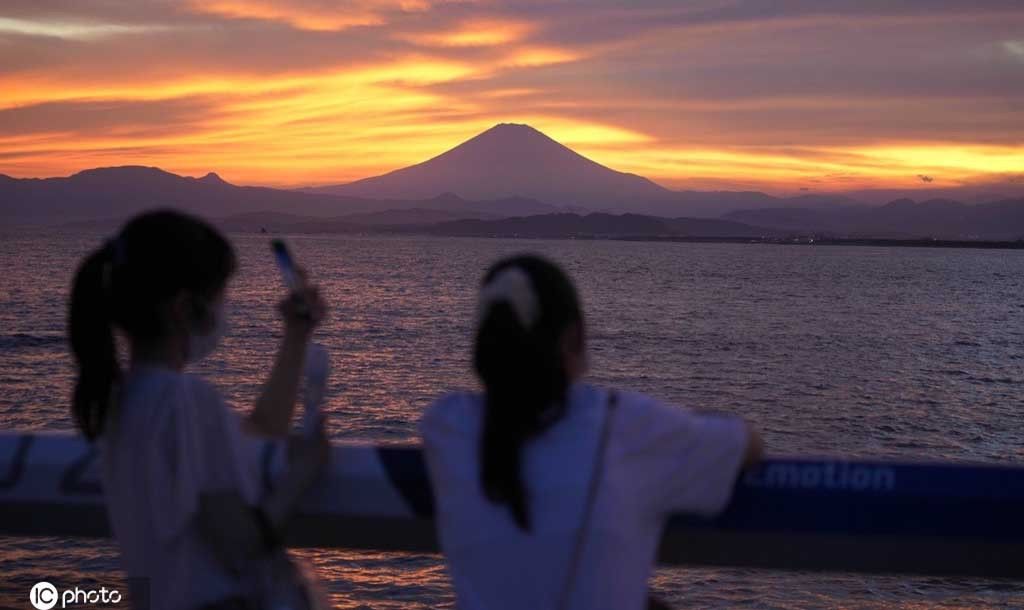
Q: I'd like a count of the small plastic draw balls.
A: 0